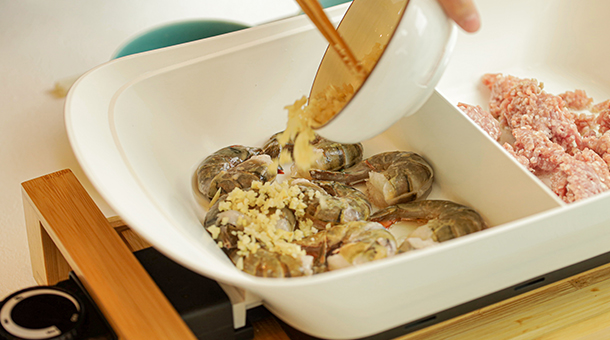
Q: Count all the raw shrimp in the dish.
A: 8